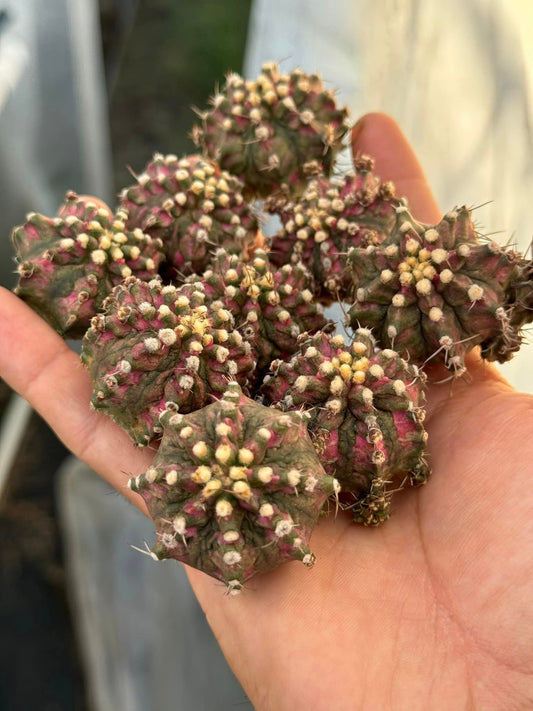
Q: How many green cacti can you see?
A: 9